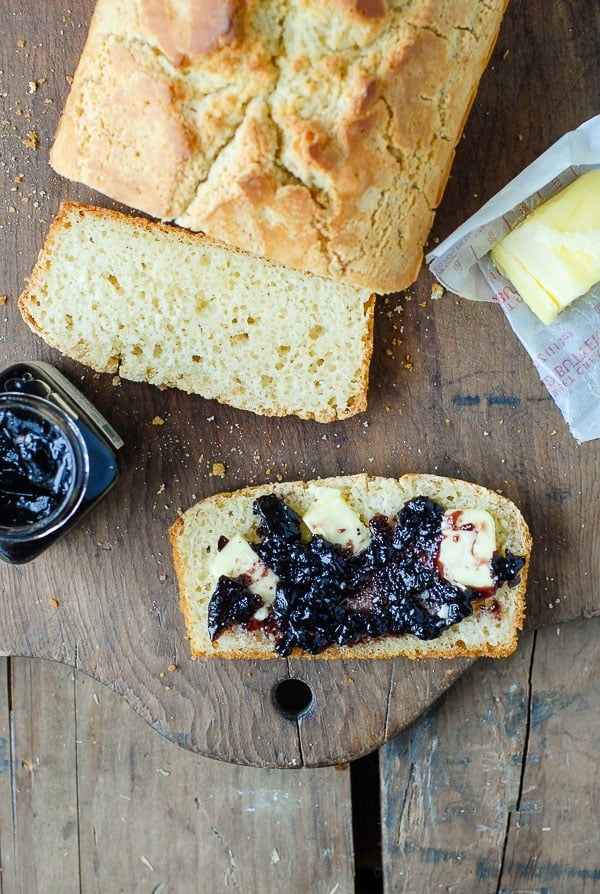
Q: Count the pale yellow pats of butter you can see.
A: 3